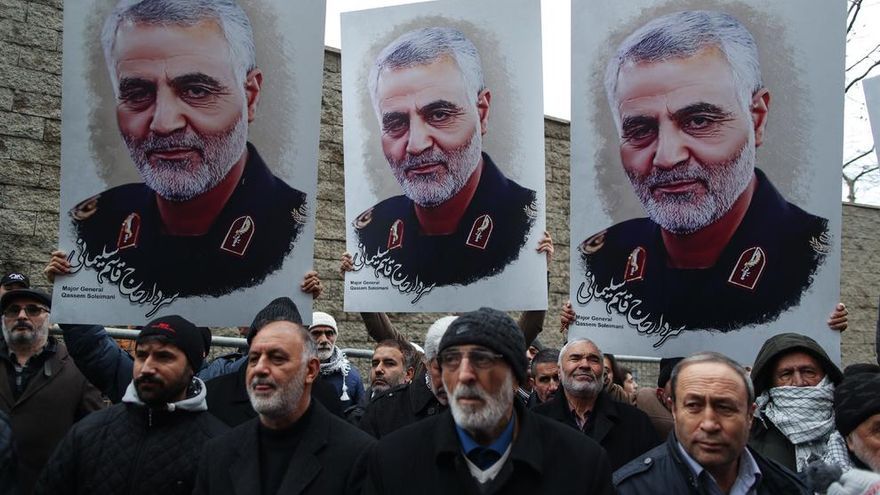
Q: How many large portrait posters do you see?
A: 3